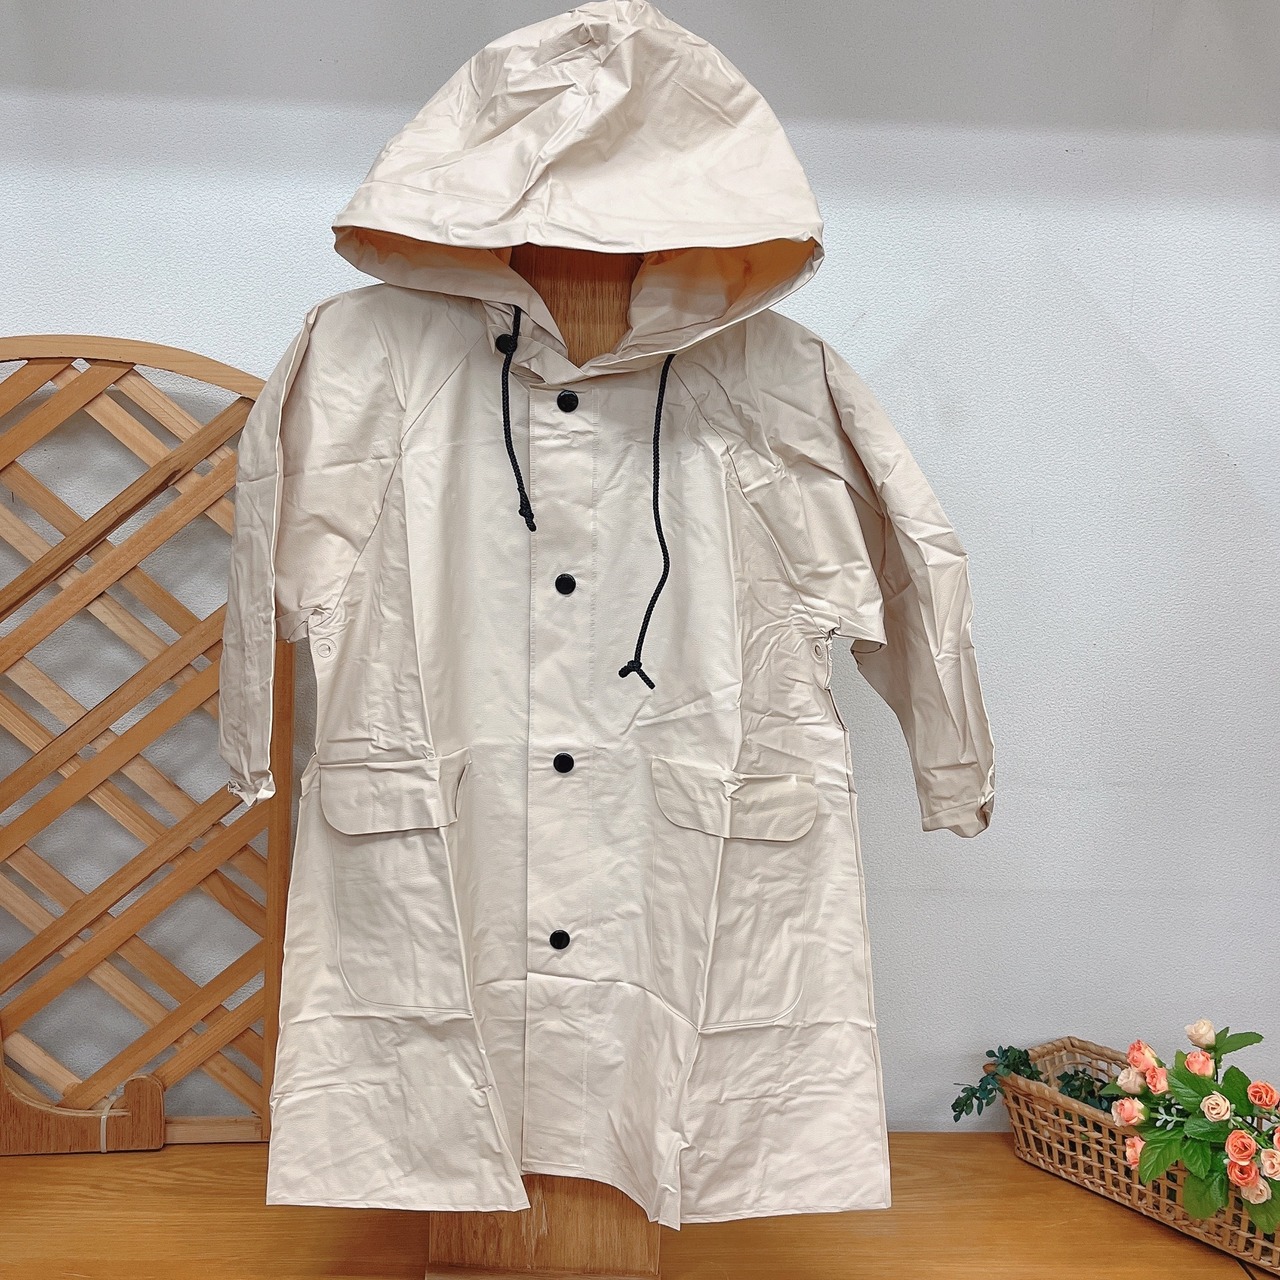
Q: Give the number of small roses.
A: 14